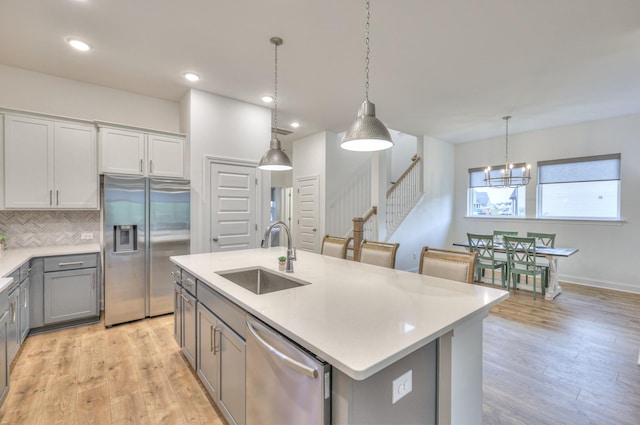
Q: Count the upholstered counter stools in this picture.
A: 3